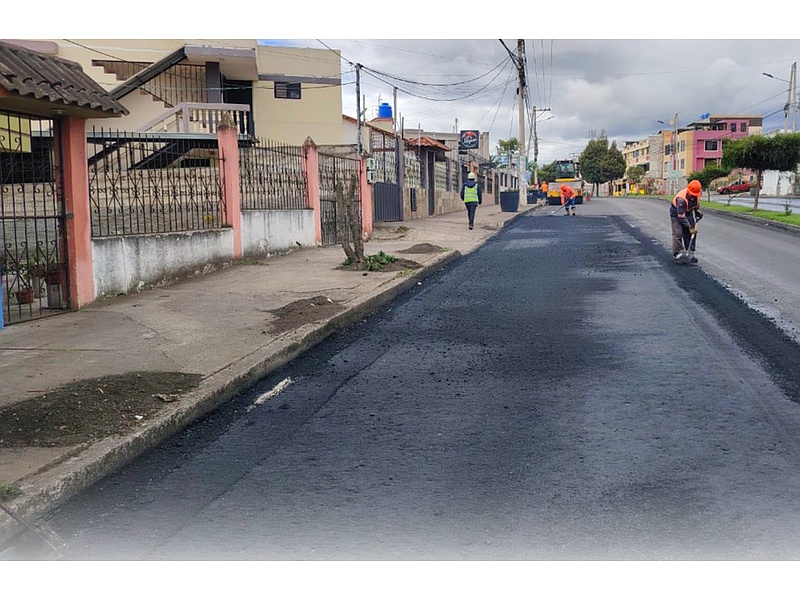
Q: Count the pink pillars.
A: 4